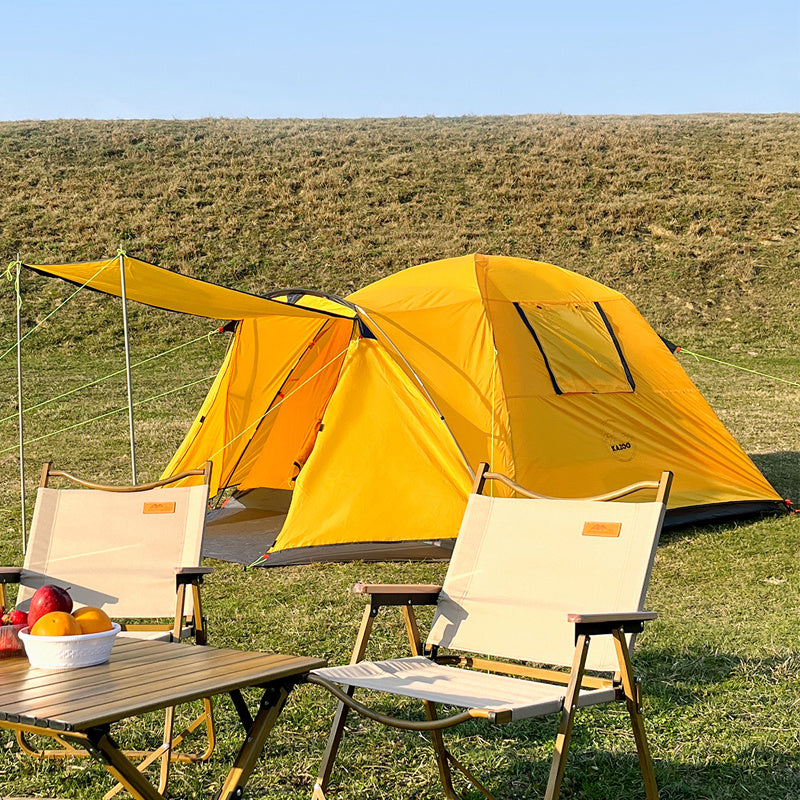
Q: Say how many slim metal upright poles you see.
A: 2